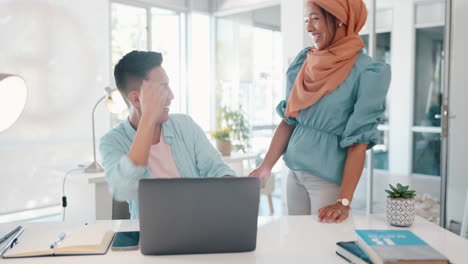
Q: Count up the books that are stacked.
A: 2